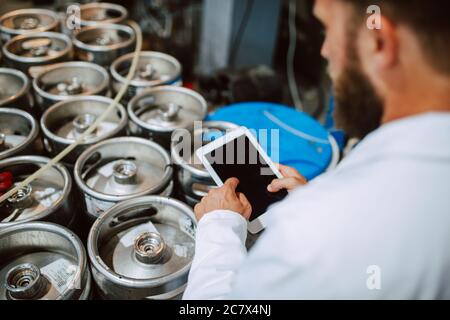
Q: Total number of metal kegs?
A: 15